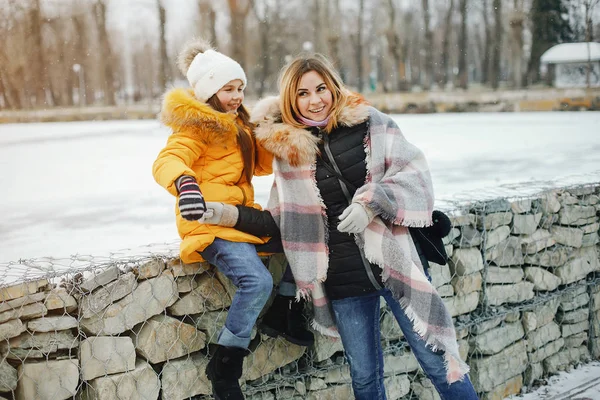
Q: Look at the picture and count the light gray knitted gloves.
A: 2